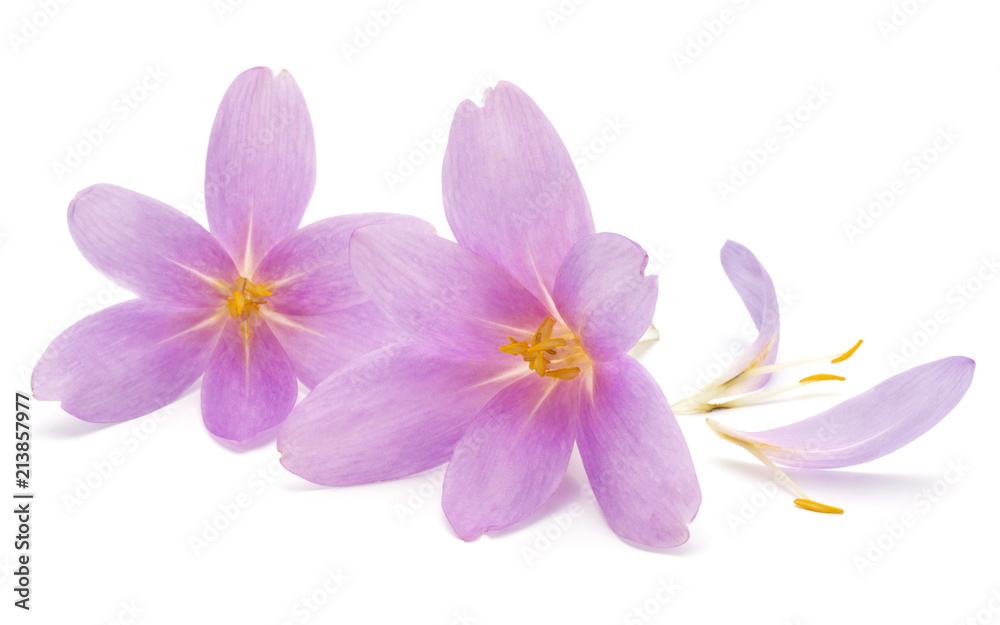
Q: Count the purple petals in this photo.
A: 14